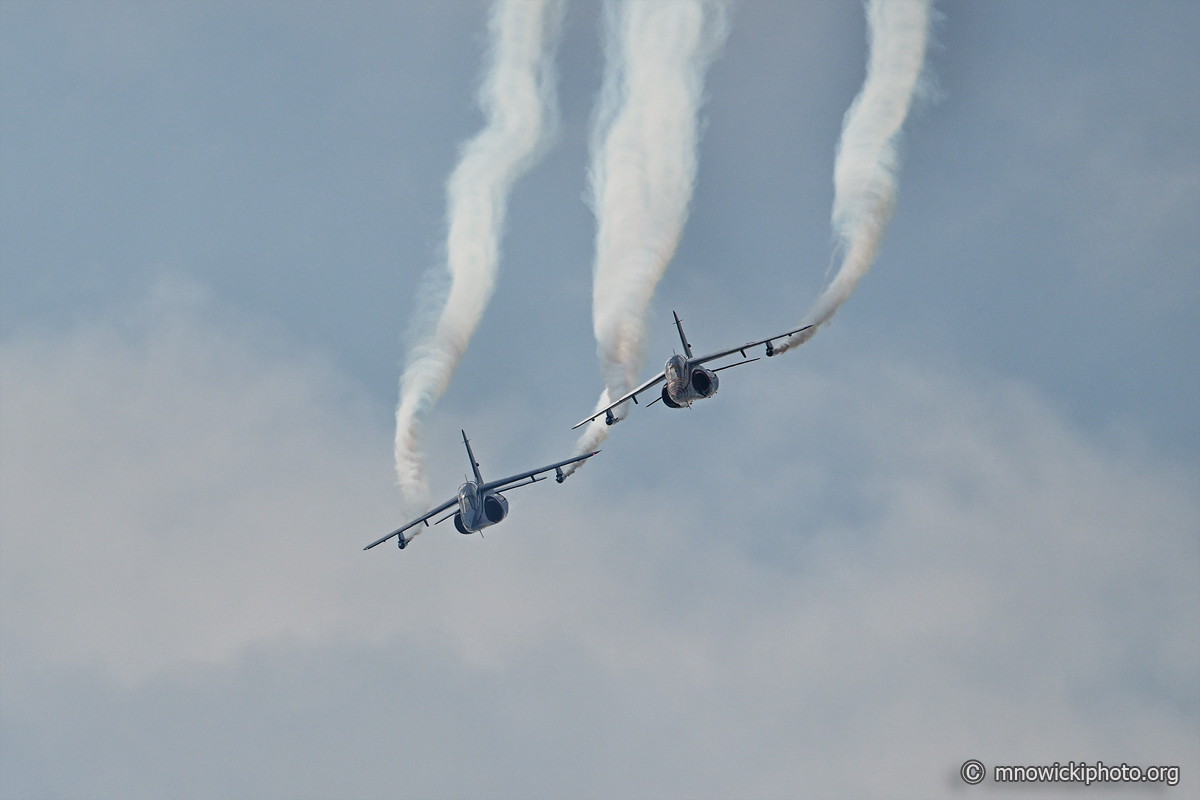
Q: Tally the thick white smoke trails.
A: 3